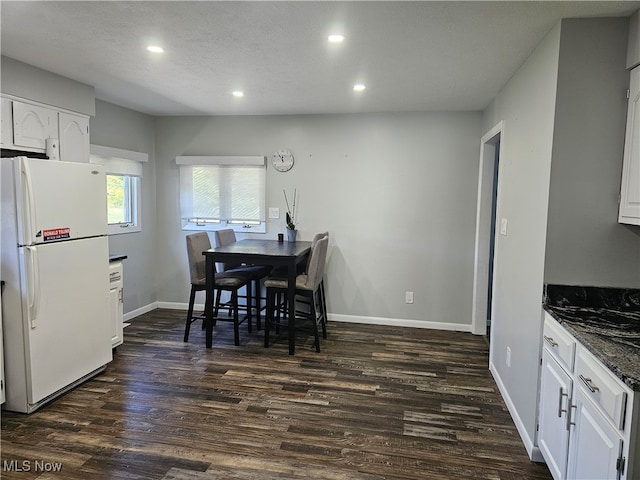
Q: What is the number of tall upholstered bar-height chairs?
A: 4